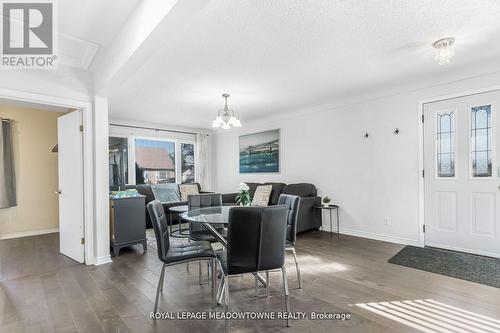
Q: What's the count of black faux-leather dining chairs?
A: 4